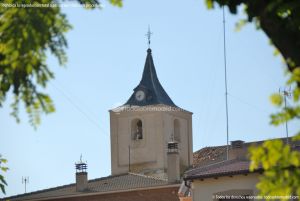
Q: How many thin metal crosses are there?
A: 1